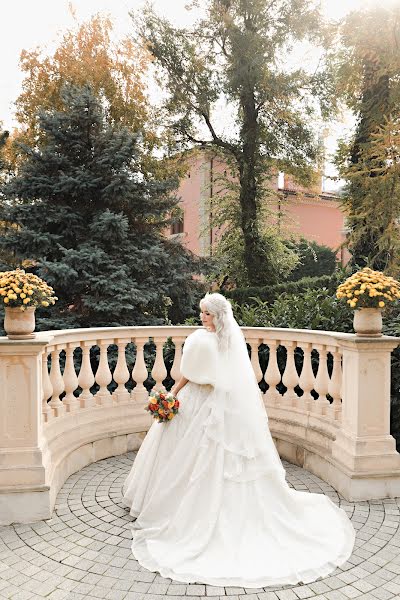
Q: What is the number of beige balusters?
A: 15